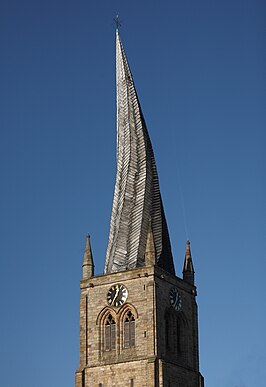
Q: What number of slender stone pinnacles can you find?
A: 3